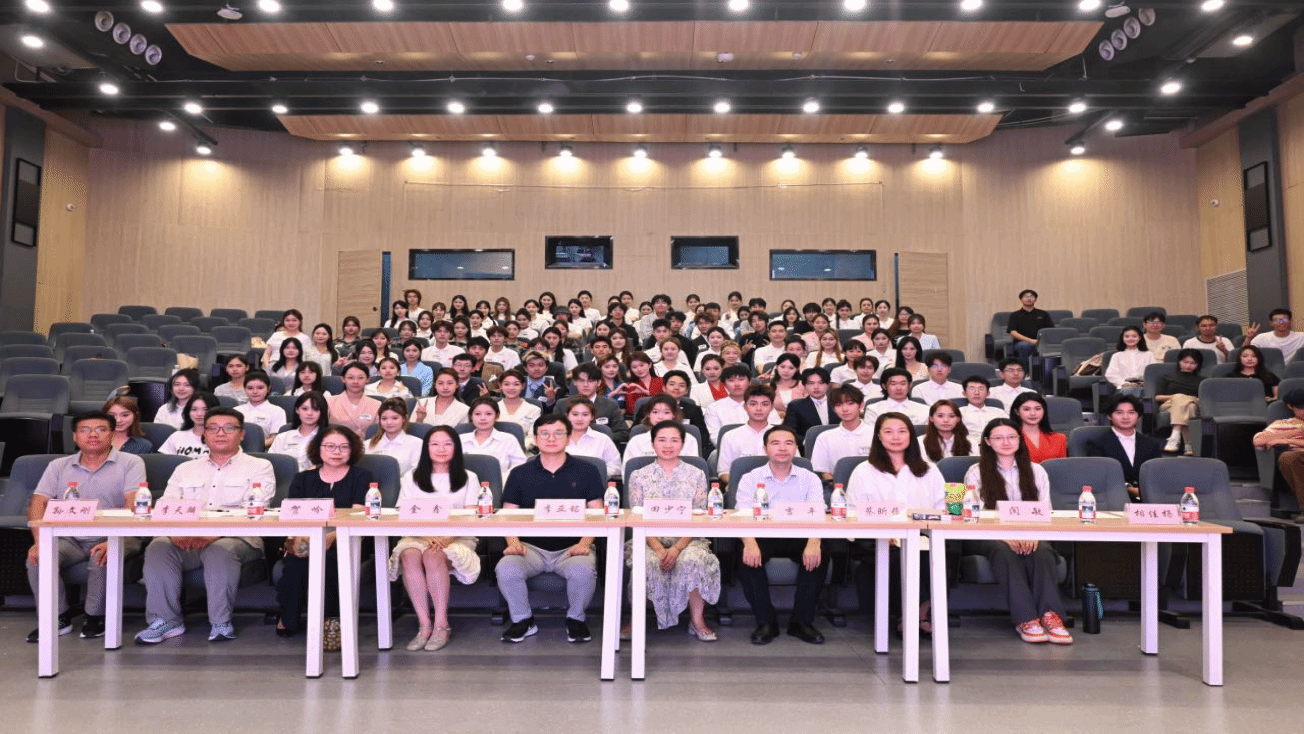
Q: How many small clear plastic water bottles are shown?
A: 12